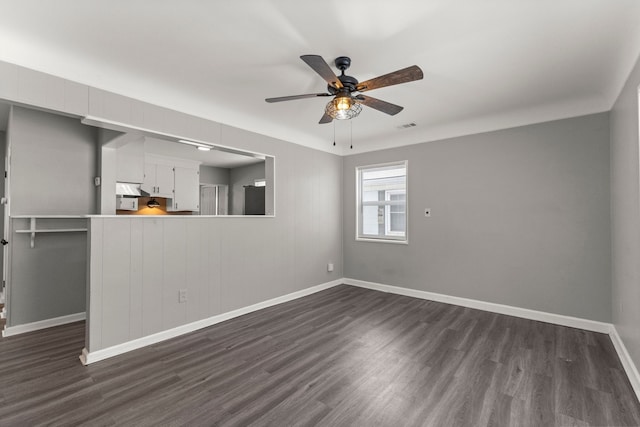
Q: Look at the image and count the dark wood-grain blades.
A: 5